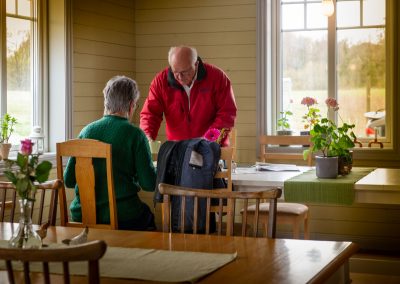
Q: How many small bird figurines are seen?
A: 2